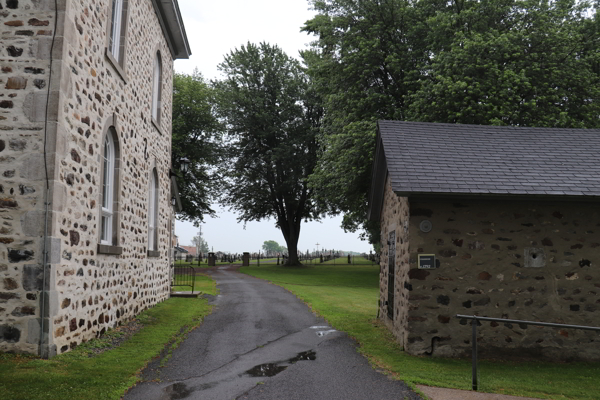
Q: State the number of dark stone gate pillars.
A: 2